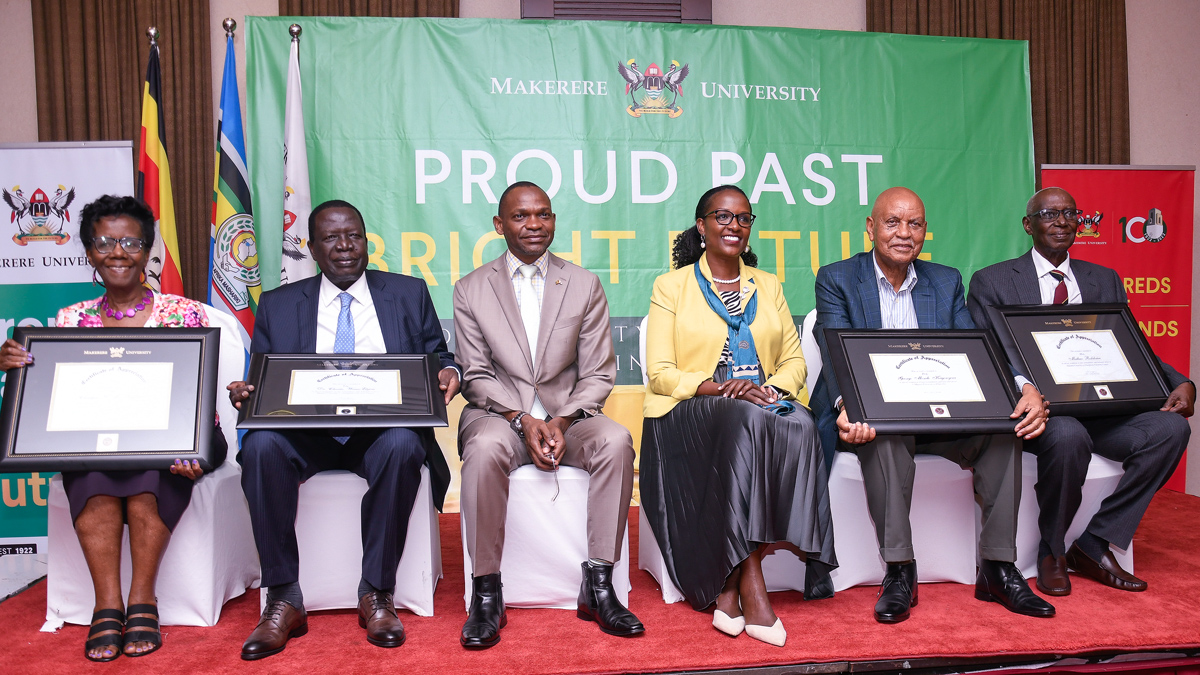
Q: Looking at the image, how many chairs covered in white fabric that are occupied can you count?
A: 6